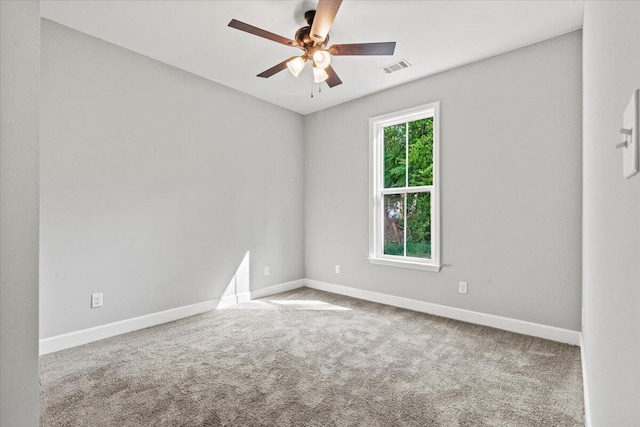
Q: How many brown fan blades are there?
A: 5